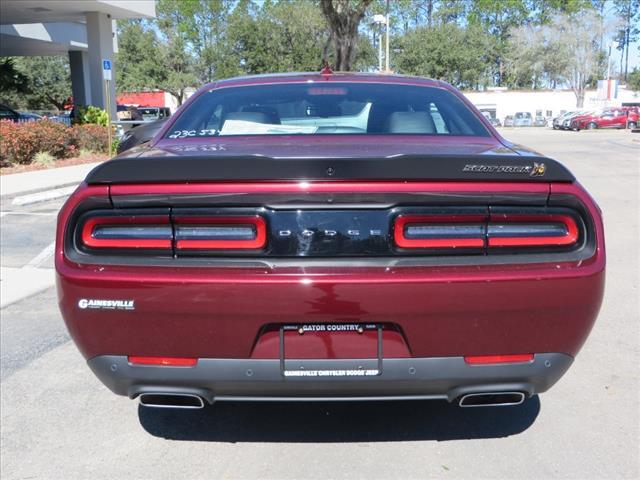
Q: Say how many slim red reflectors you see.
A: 2